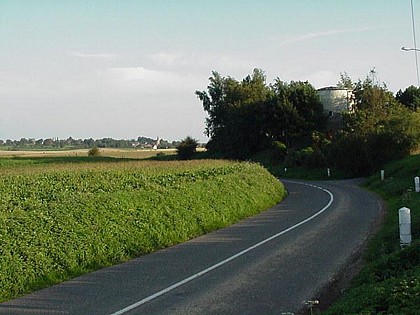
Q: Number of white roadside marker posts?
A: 5